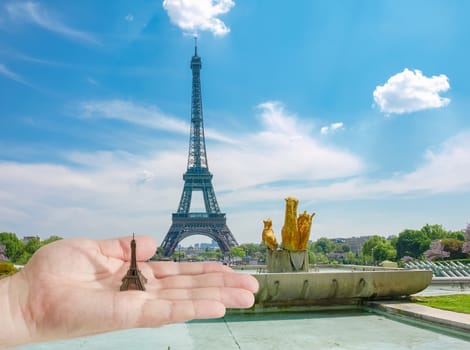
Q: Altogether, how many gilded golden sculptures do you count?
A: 3